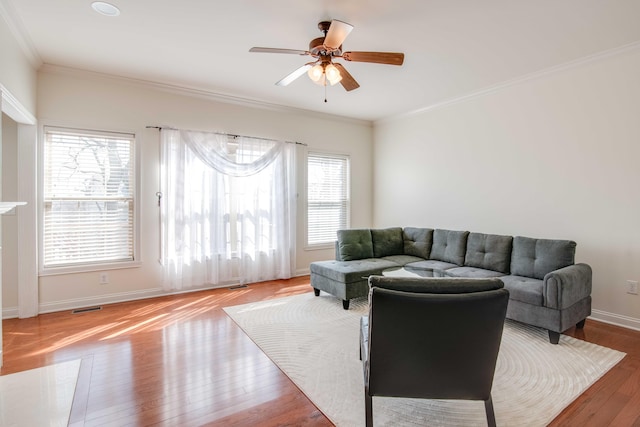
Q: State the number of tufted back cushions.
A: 6